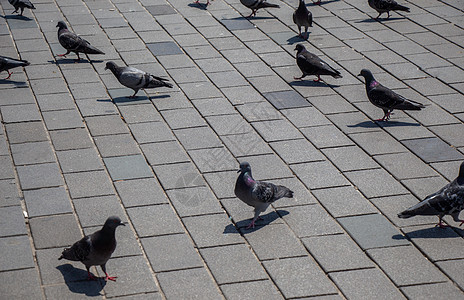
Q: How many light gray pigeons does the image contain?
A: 1